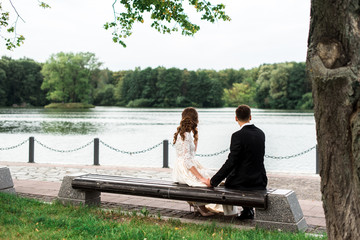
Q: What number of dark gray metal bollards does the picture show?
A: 4